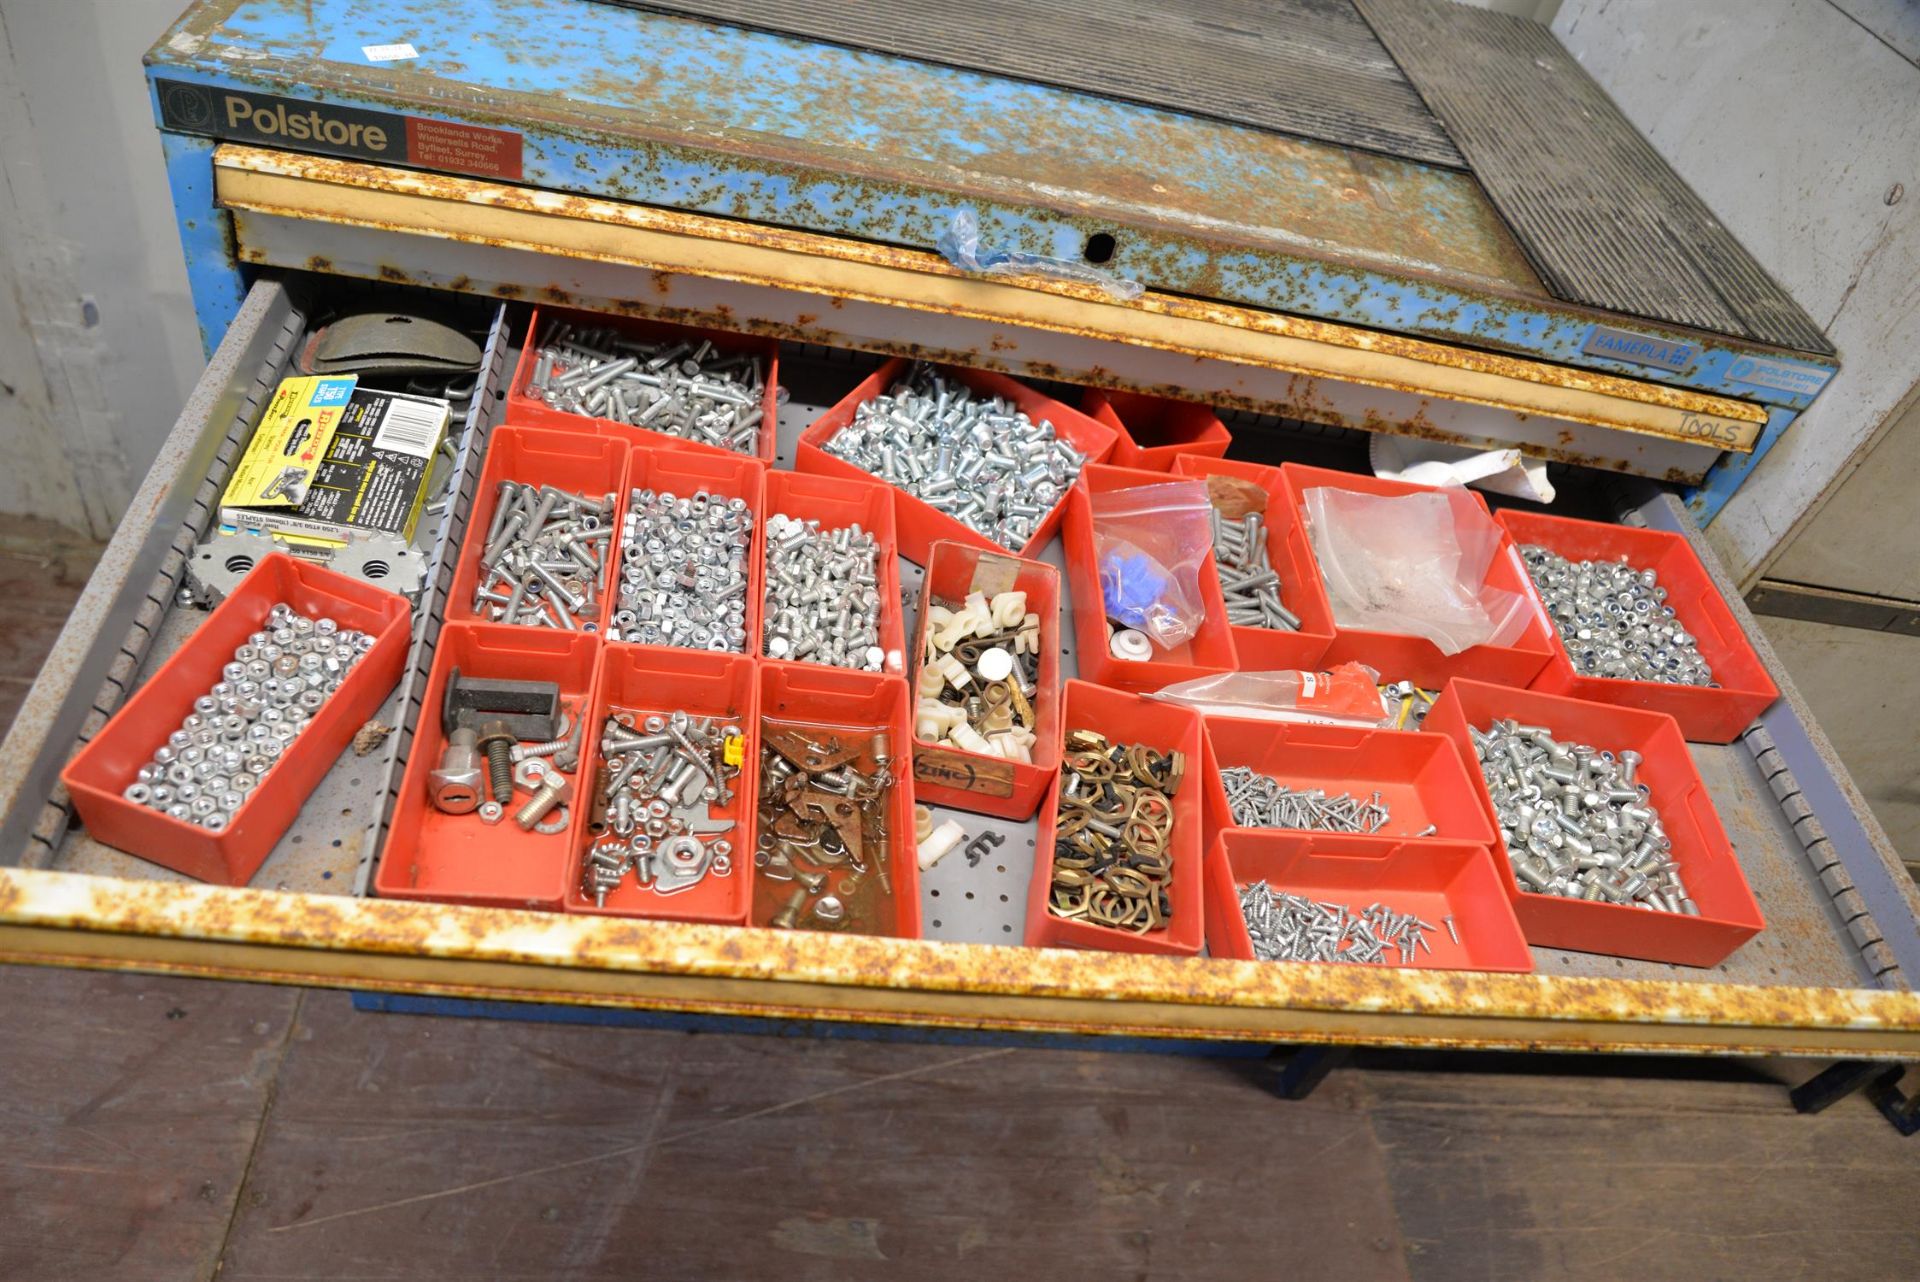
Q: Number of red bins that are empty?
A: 1